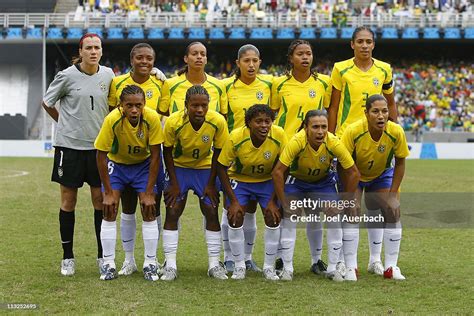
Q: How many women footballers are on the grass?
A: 11